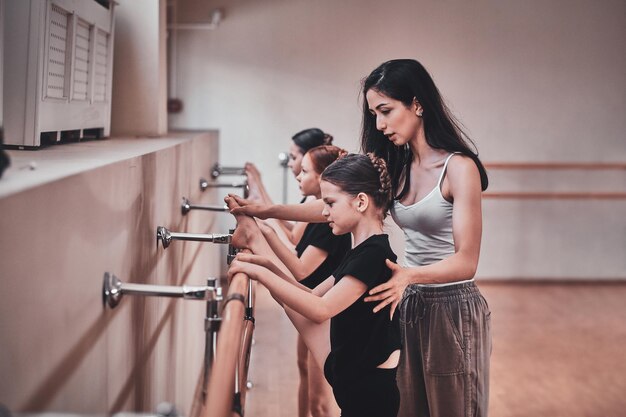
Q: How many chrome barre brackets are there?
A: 5